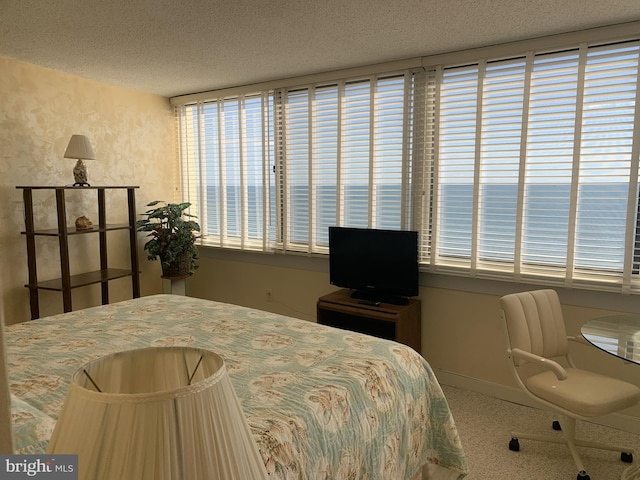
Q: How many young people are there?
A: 0